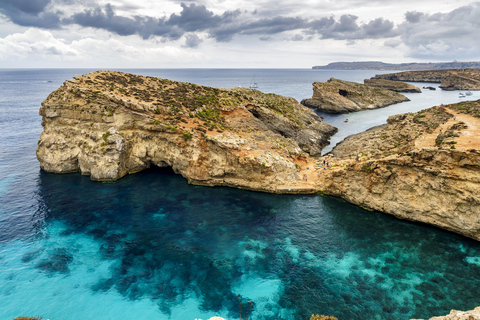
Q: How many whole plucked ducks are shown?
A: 0